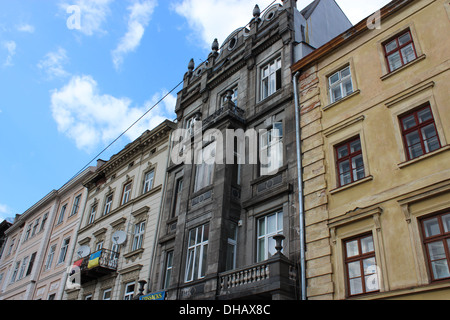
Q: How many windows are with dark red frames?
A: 5